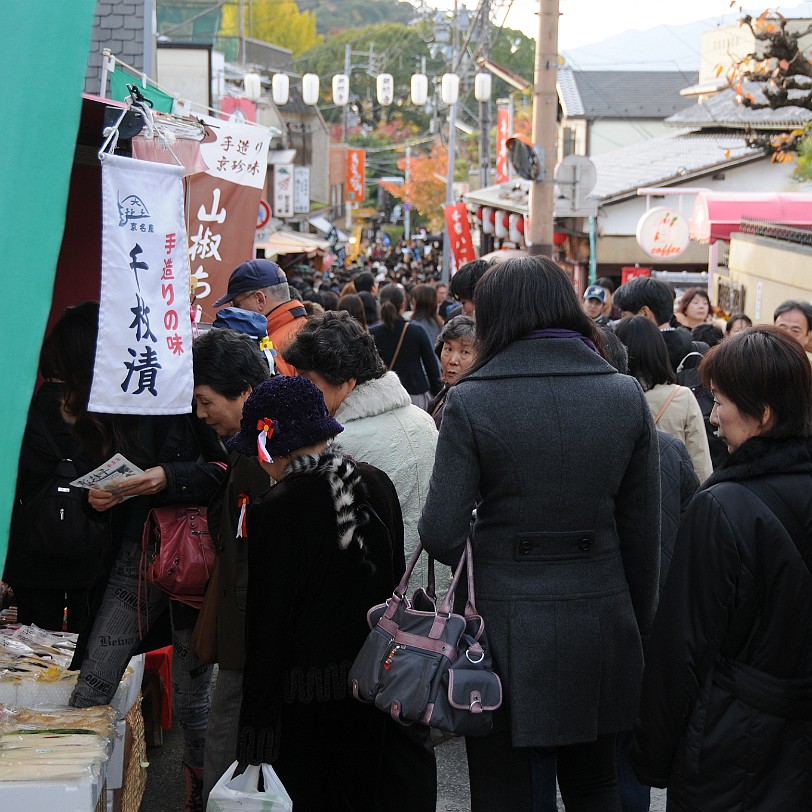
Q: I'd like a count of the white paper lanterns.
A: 8